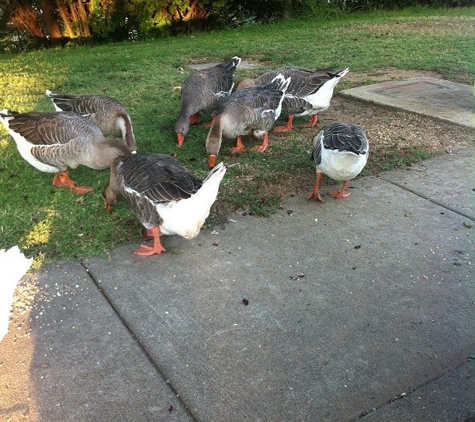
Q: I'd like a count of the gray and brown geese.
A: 7